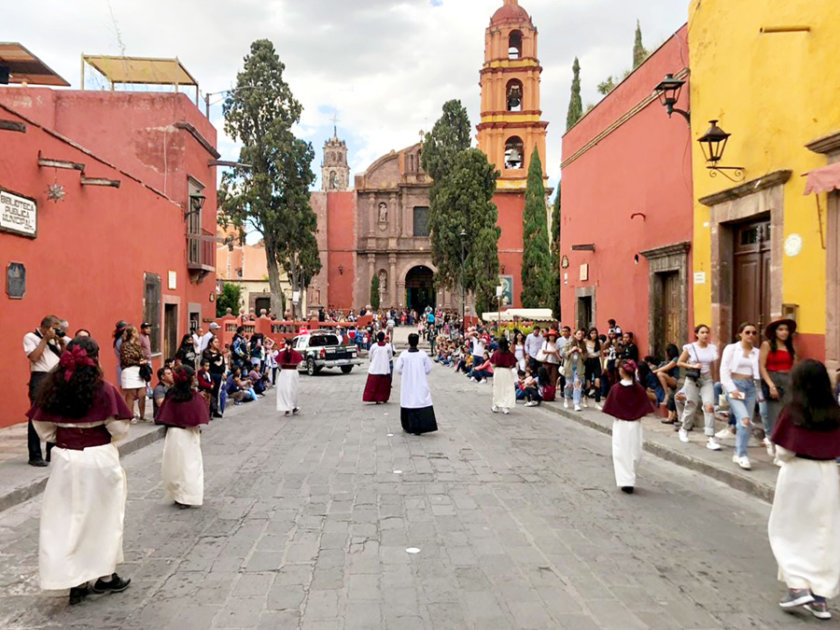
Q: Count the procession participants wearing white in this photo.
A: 8